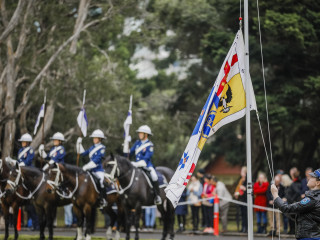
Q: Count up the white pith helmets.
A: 4